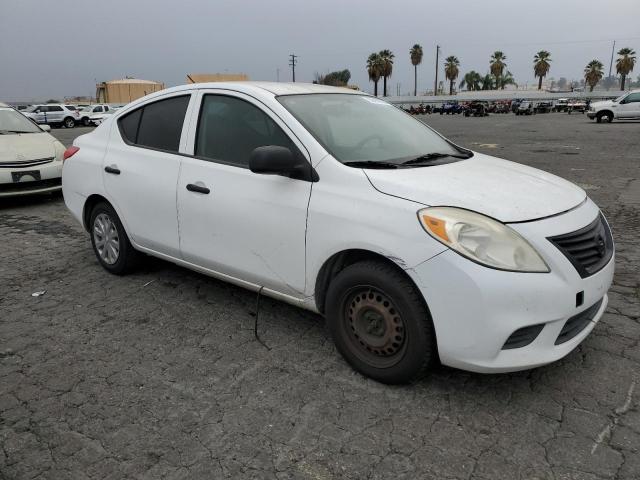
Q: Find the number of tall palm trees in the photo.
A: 8